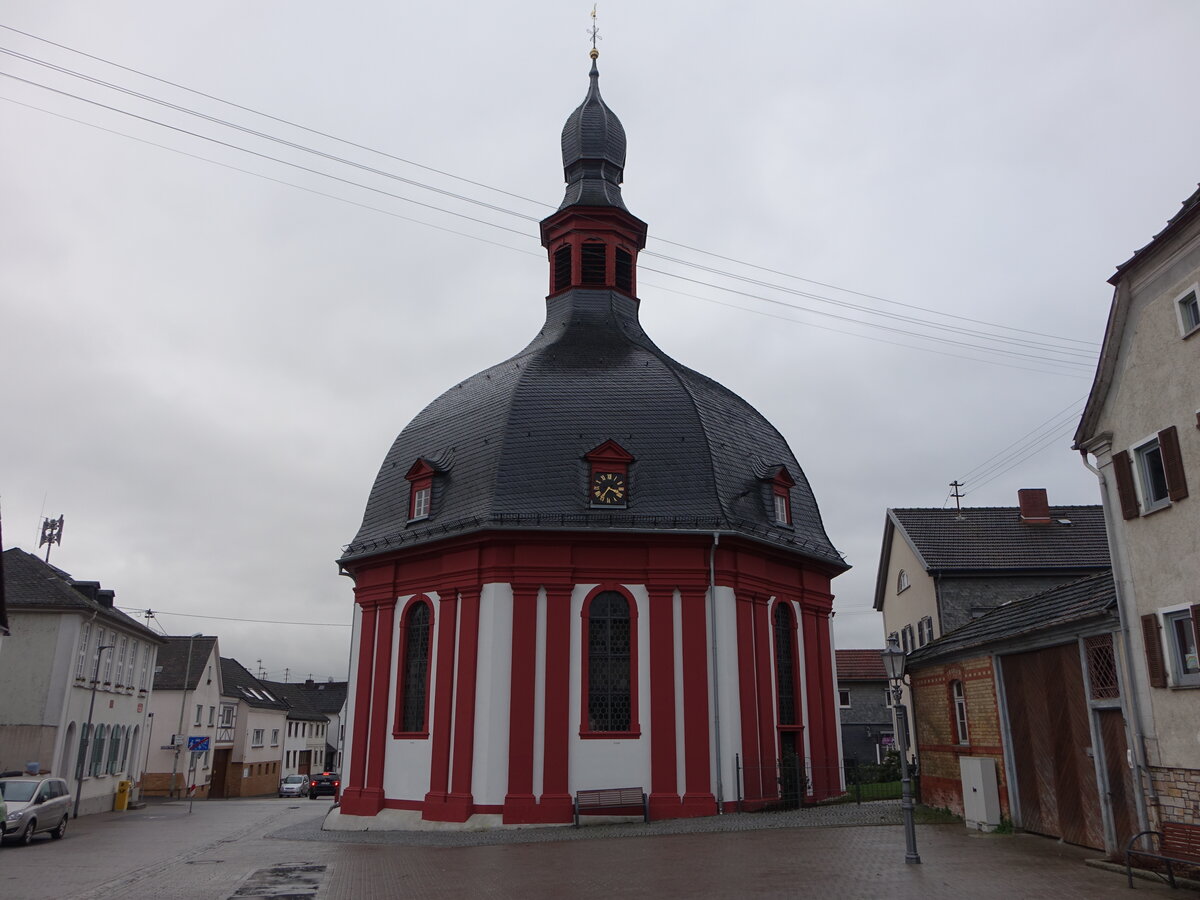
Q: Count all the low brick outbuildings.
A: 1